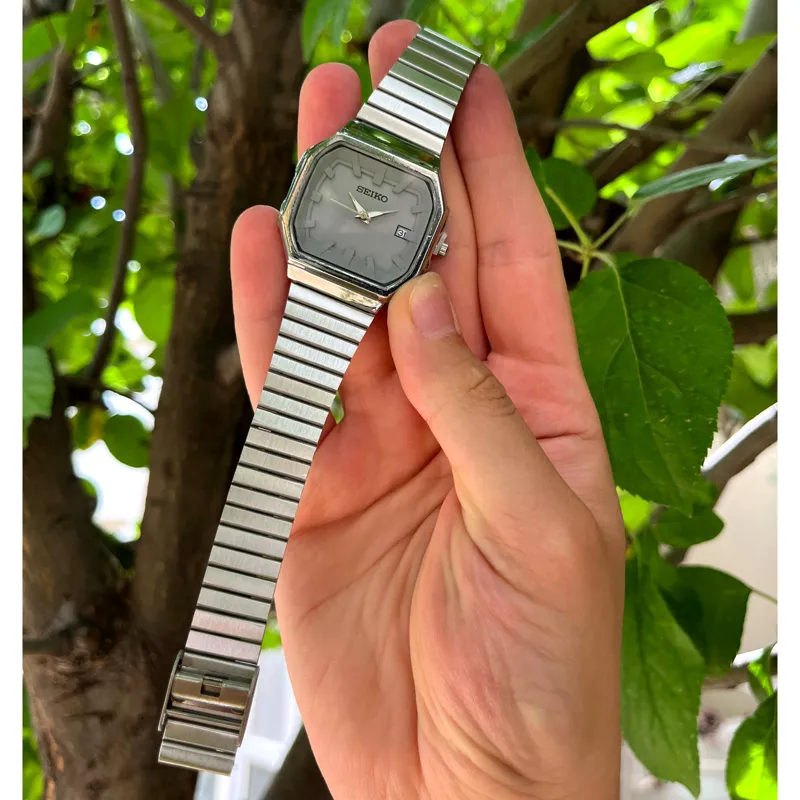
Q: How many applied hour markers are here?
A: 12